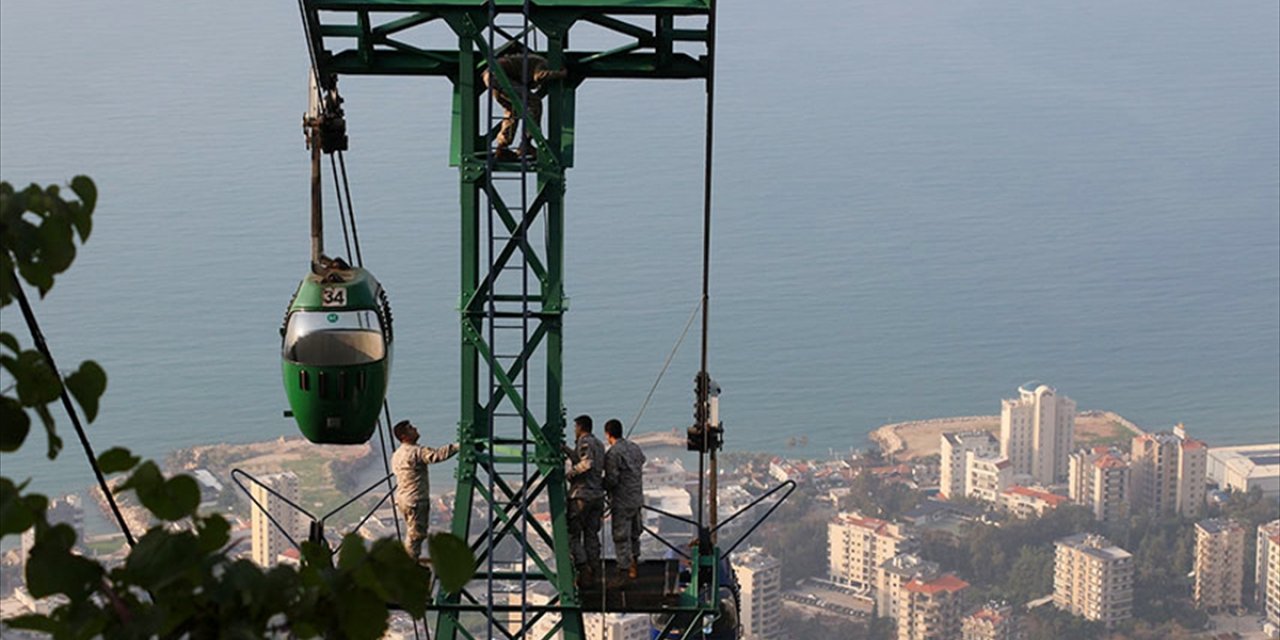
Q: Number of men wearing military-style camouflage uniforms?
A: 4